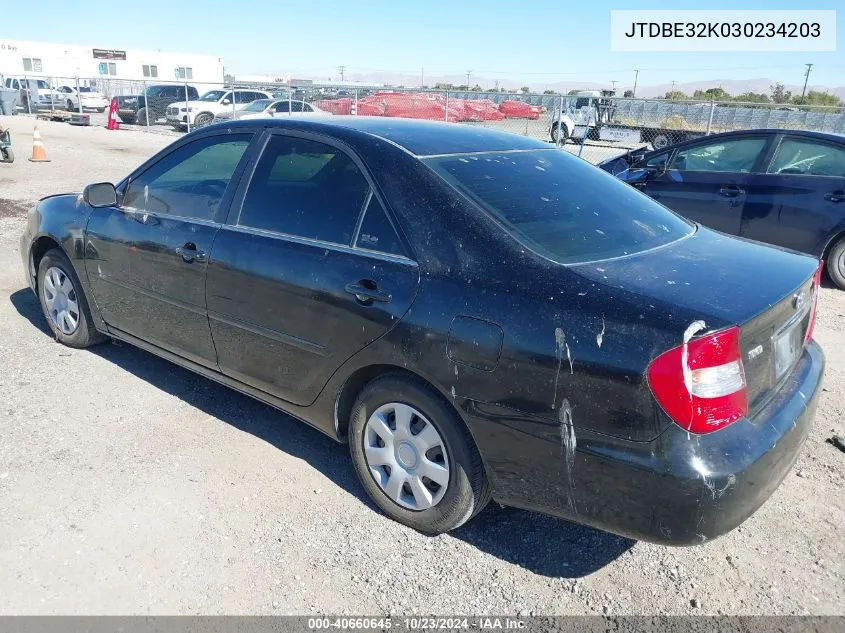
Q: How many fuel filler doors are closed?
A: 1